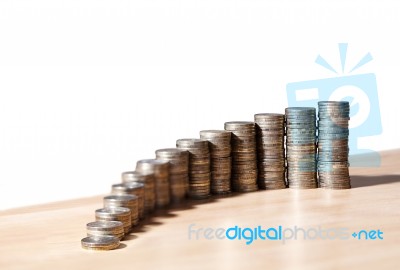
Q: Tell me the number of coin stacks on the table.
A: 14